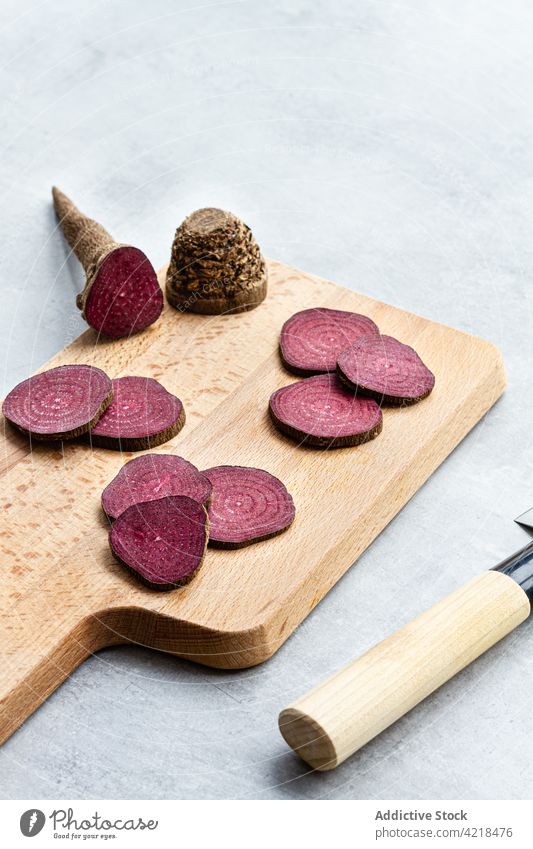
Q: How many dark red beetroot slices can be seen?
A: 8